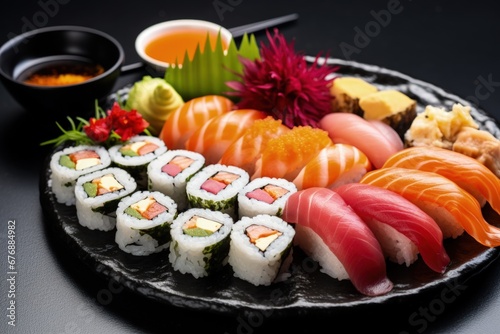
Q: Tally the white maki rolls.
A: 9